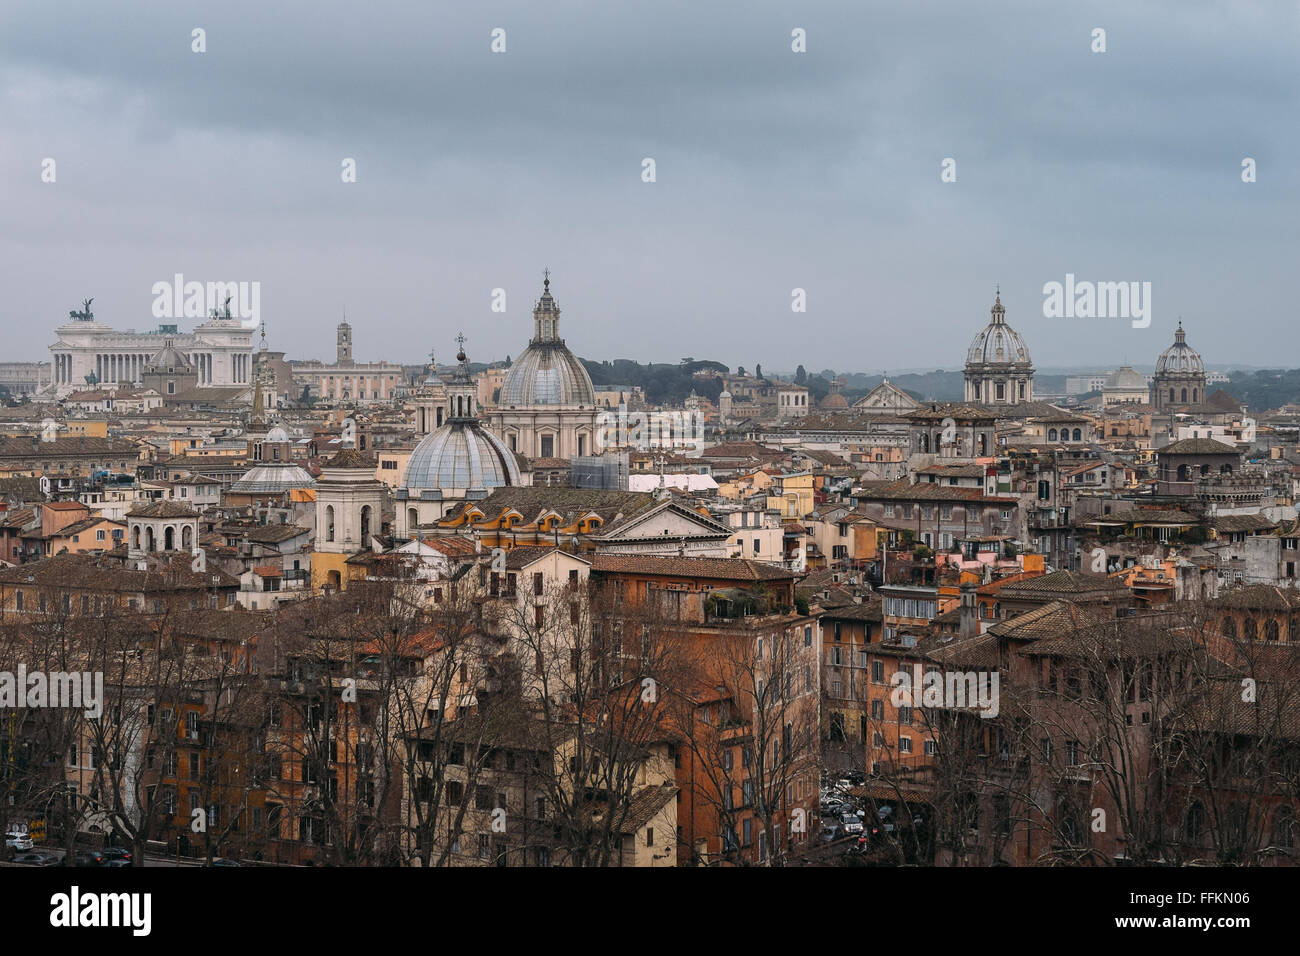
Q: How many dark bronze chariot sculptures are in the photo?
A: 2